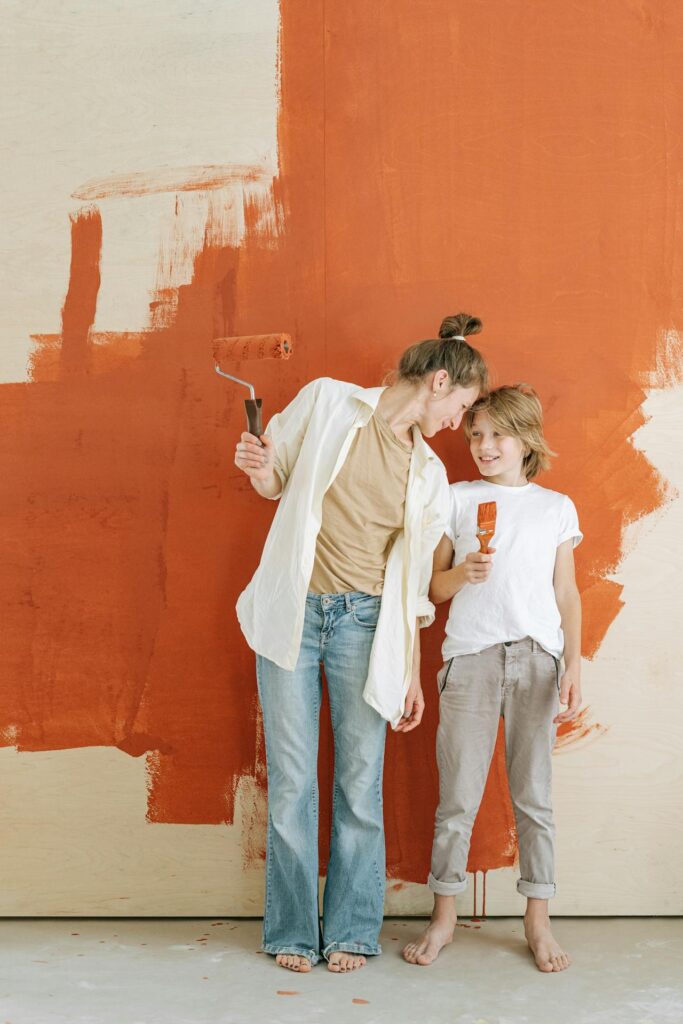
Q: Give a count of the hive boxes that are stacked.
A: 0